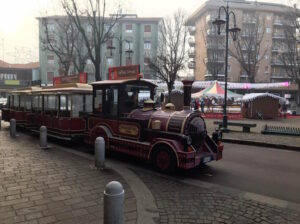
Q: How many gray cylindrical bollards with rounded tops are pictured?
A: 4